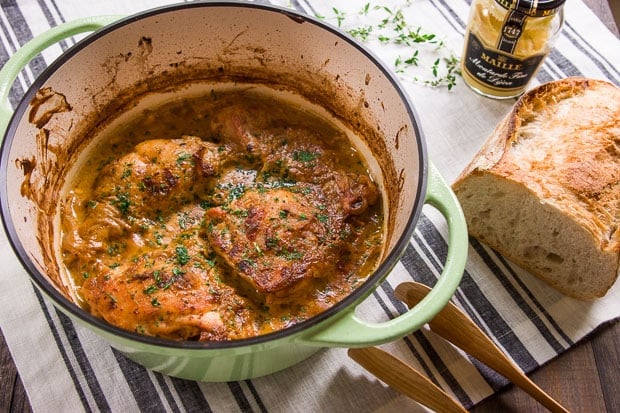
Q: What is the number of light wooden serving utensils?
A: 2